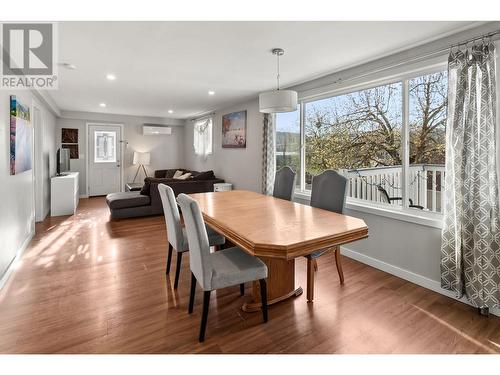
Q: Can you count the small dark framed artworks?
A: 2